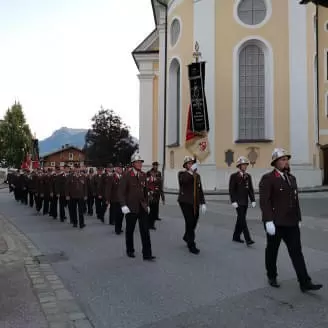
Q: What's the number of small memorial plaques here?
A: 2